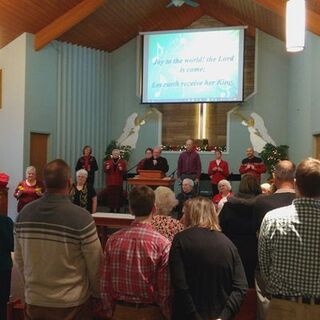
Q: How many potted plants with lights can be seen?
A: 2